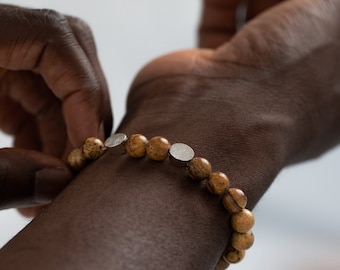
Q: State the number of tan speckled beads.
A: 11